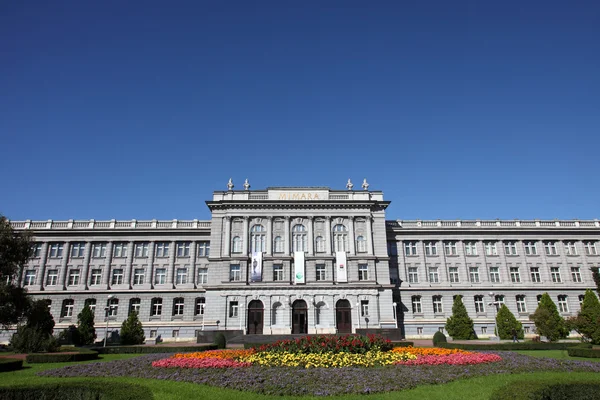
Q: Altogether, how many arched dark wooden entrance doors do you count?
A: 3